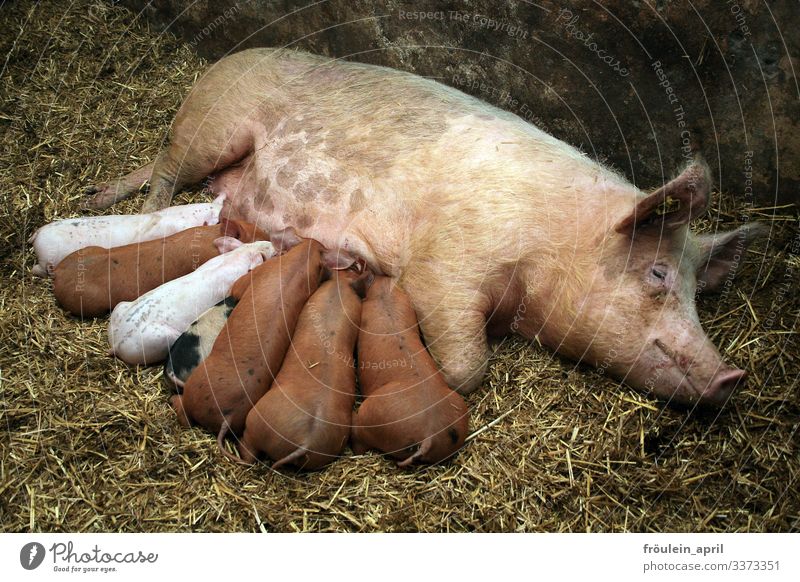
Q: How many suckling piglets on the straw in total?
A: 7